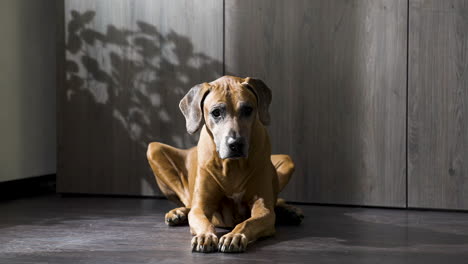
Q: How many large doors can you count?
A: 3